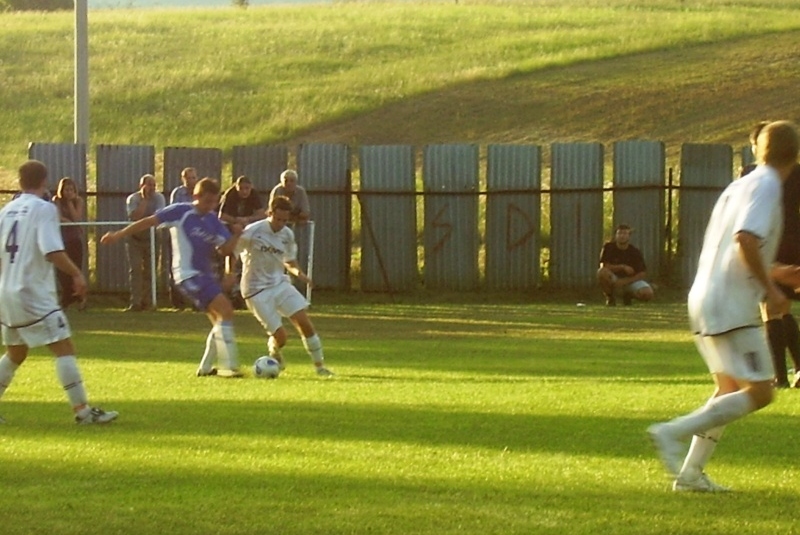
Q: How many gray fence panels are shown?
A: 12